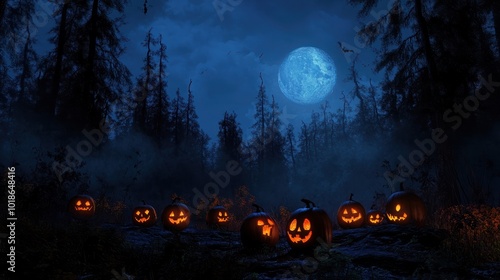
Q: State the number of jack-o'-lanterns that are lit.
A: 9